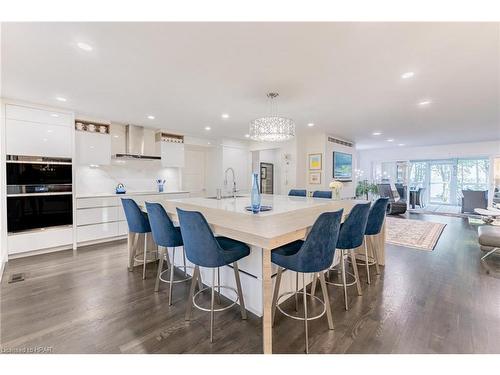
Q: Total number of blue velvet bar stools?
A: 8